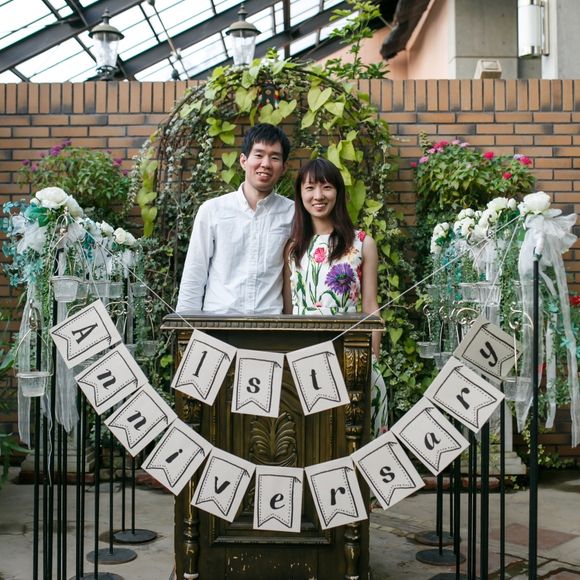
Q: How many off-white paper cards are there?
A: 14